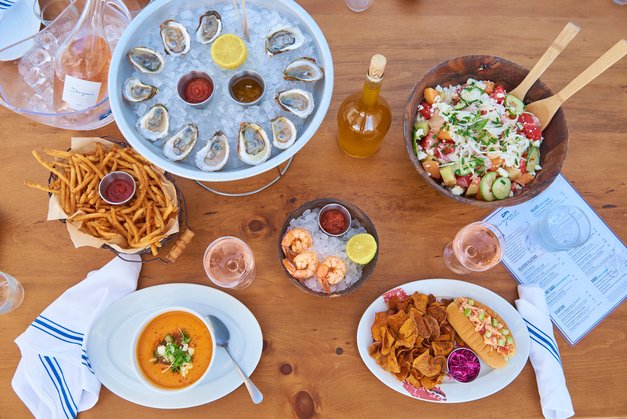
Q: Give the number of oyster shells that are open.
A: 12